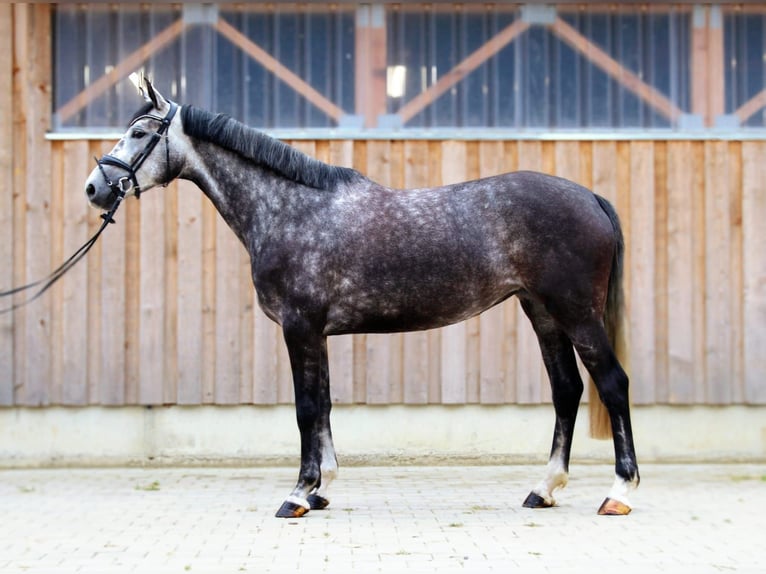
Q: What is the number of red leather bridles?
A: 0